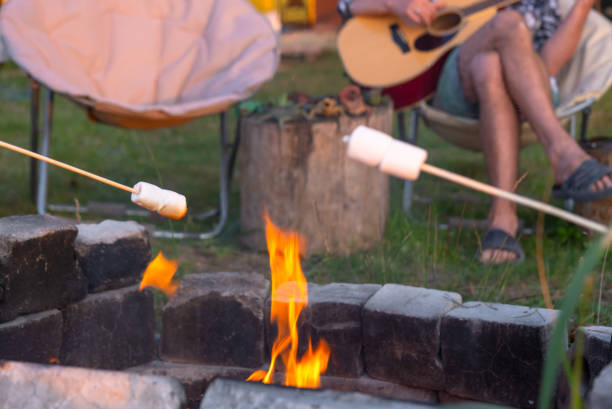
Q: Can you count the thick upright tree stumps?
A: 1